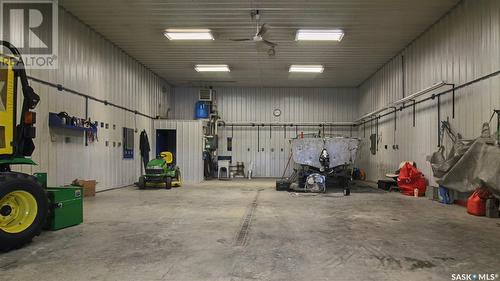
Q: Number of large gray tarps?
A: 1